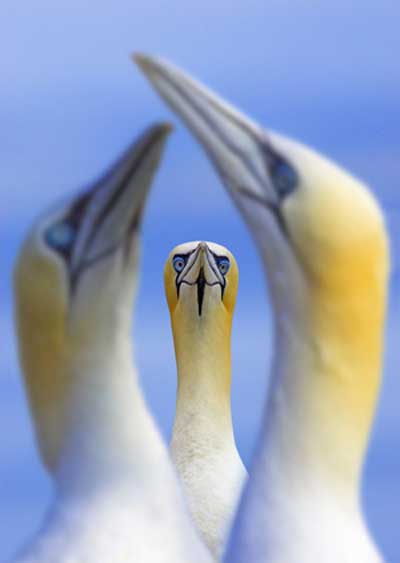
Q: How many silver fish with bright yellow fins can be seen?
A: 0